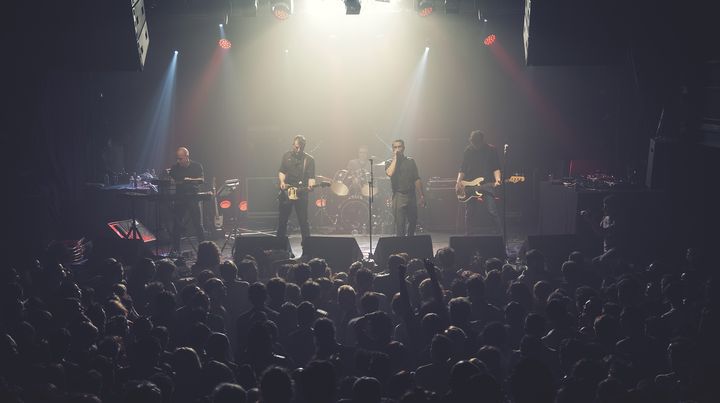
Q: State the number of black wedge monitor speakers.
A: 5